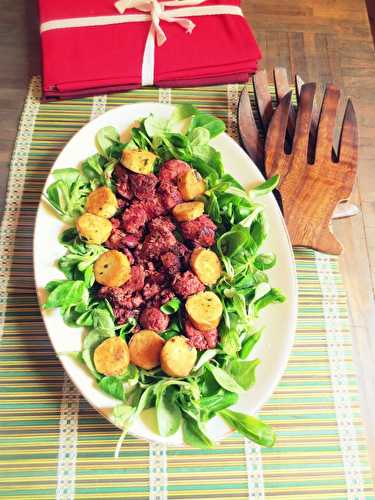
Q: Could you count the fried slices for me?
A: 11